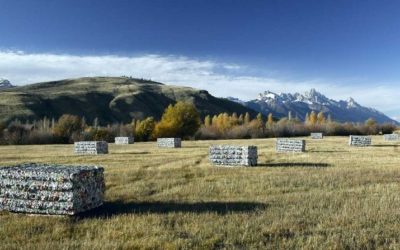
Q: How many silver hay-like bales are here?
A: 9